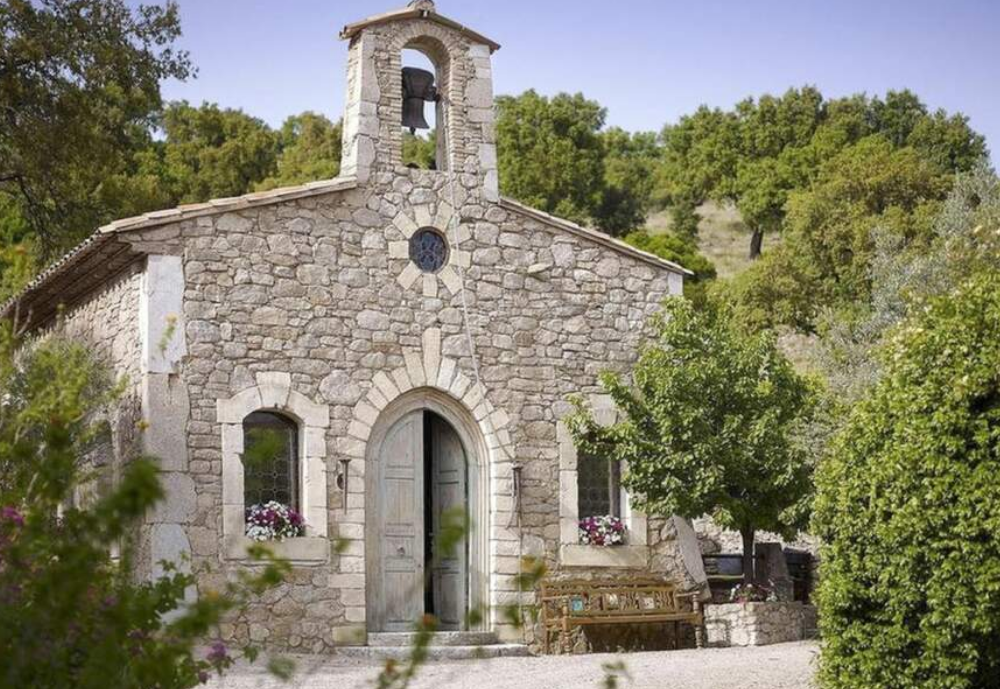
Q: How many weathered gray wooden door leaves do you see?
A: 2